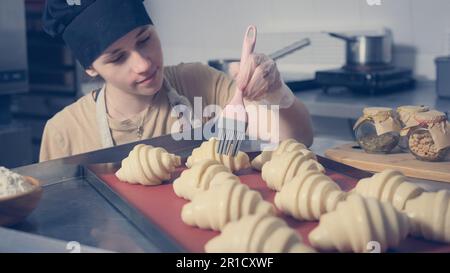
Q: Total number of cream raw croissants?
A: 11